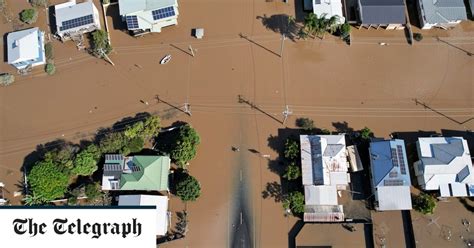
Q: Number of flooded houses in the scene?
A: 11